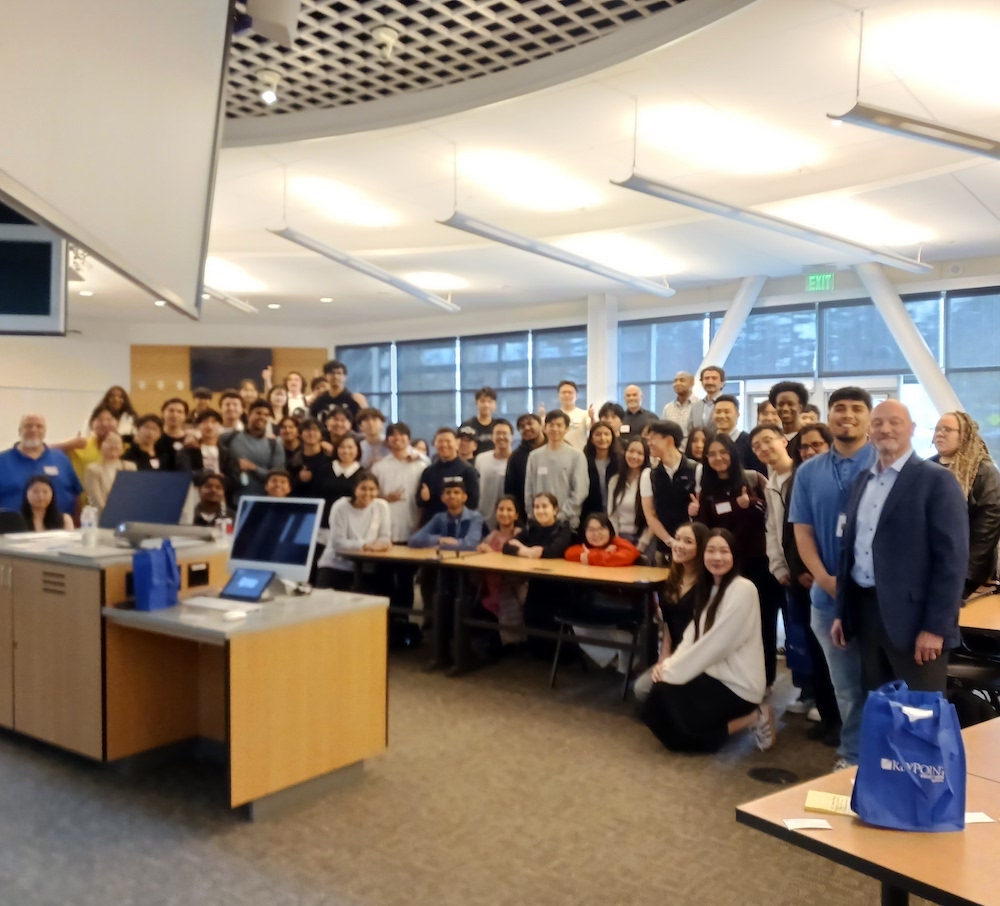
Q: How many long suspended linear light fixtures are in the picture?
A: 5